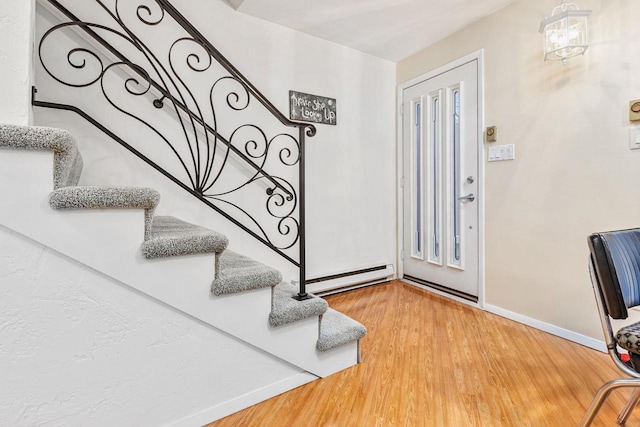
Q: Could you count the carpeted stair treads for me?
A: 6